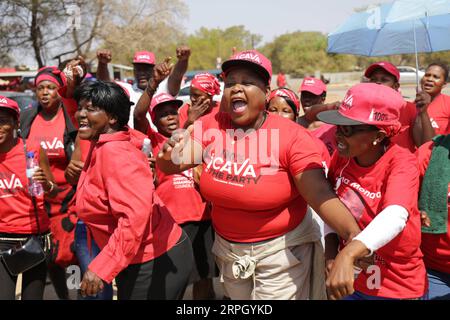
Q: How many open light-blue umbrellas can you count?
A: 1